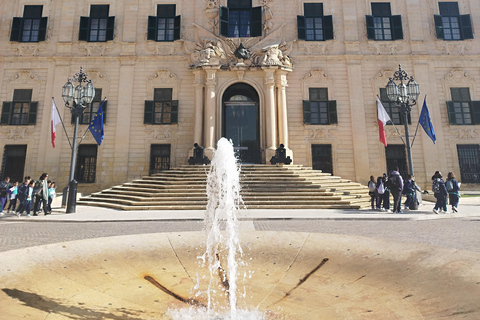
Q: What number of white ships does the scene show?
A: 0